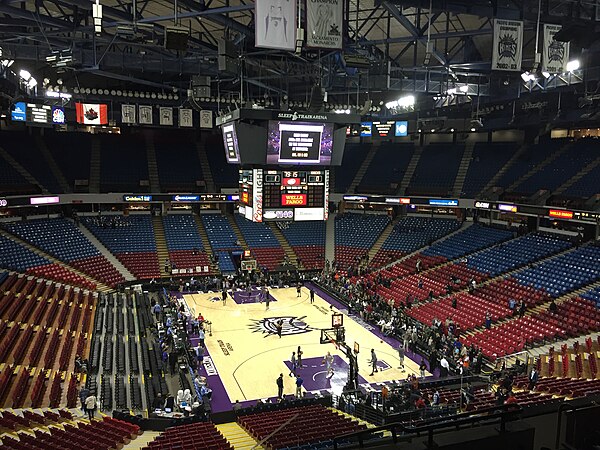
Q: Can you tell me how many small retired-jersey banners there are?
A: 5